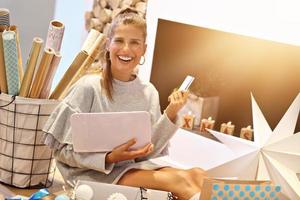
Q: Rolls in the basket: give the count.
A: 11